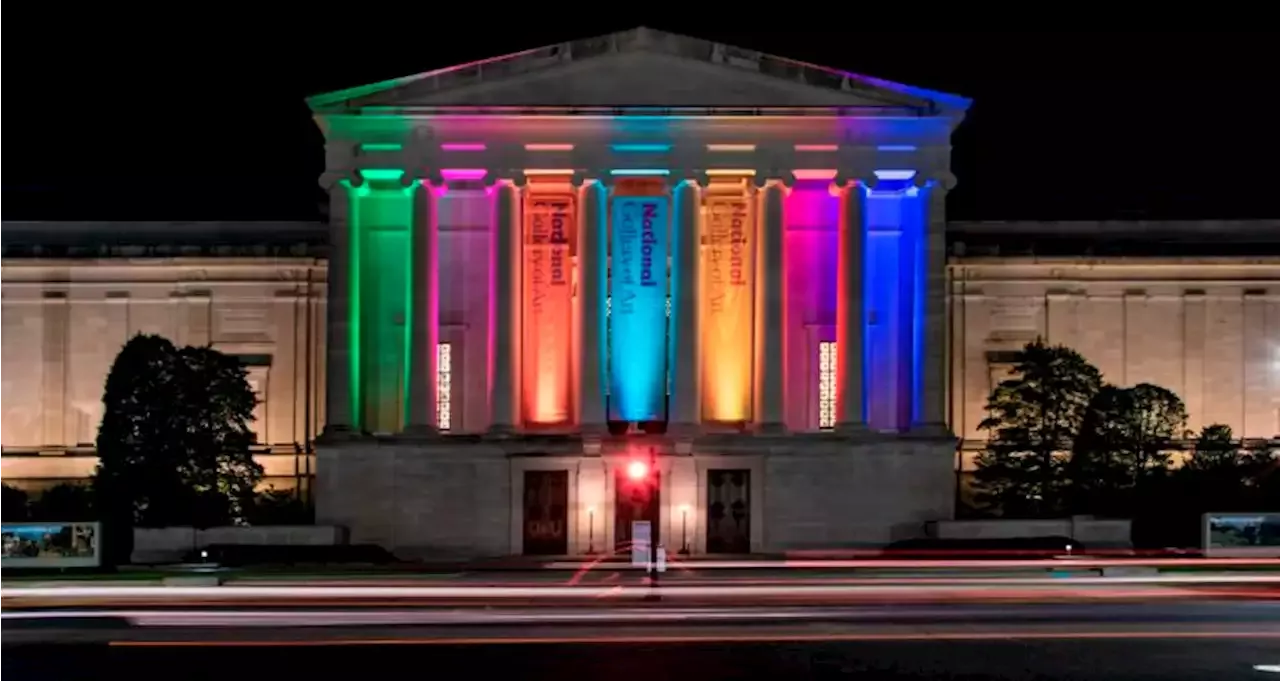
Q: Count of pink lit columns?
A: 2